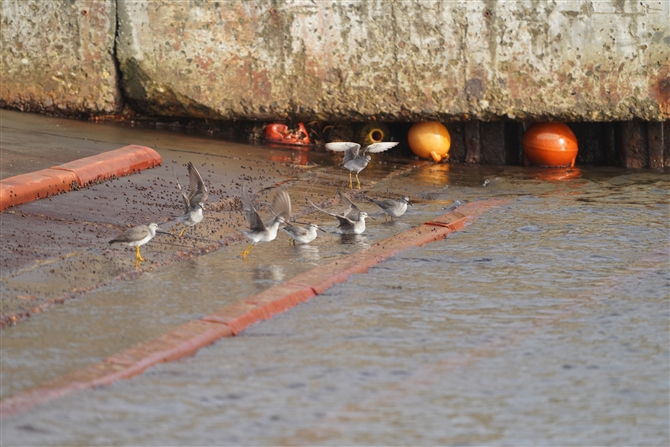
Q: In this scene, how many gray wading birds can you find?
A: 7